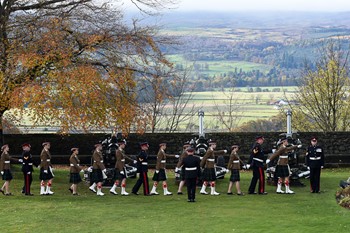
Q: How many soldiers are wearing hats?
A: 15